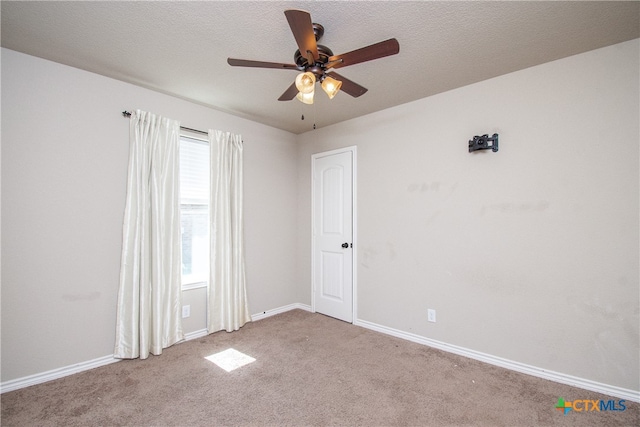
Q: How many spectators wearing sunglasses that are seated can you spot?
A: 0